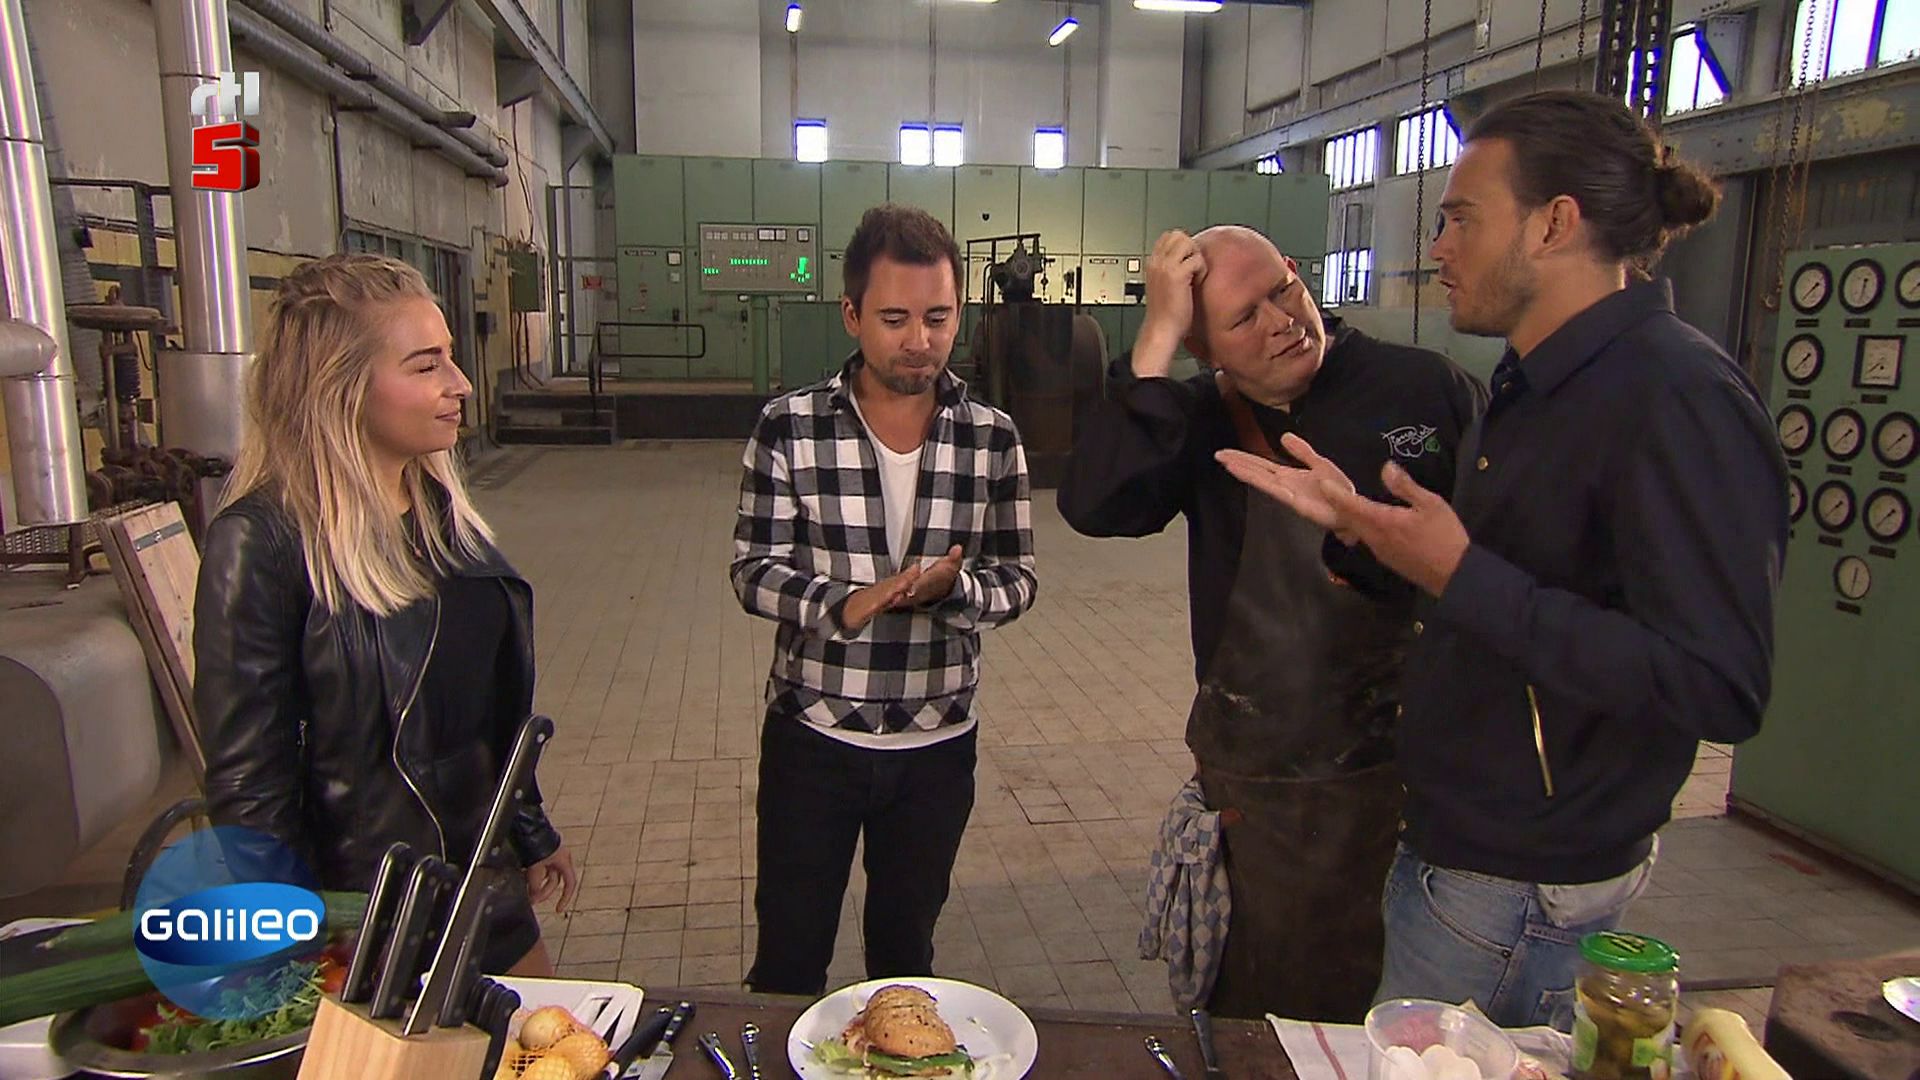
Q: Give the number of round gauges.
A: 11